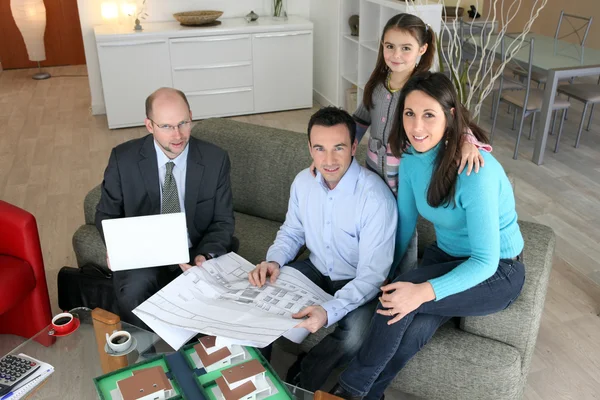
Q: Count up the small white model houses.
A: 3